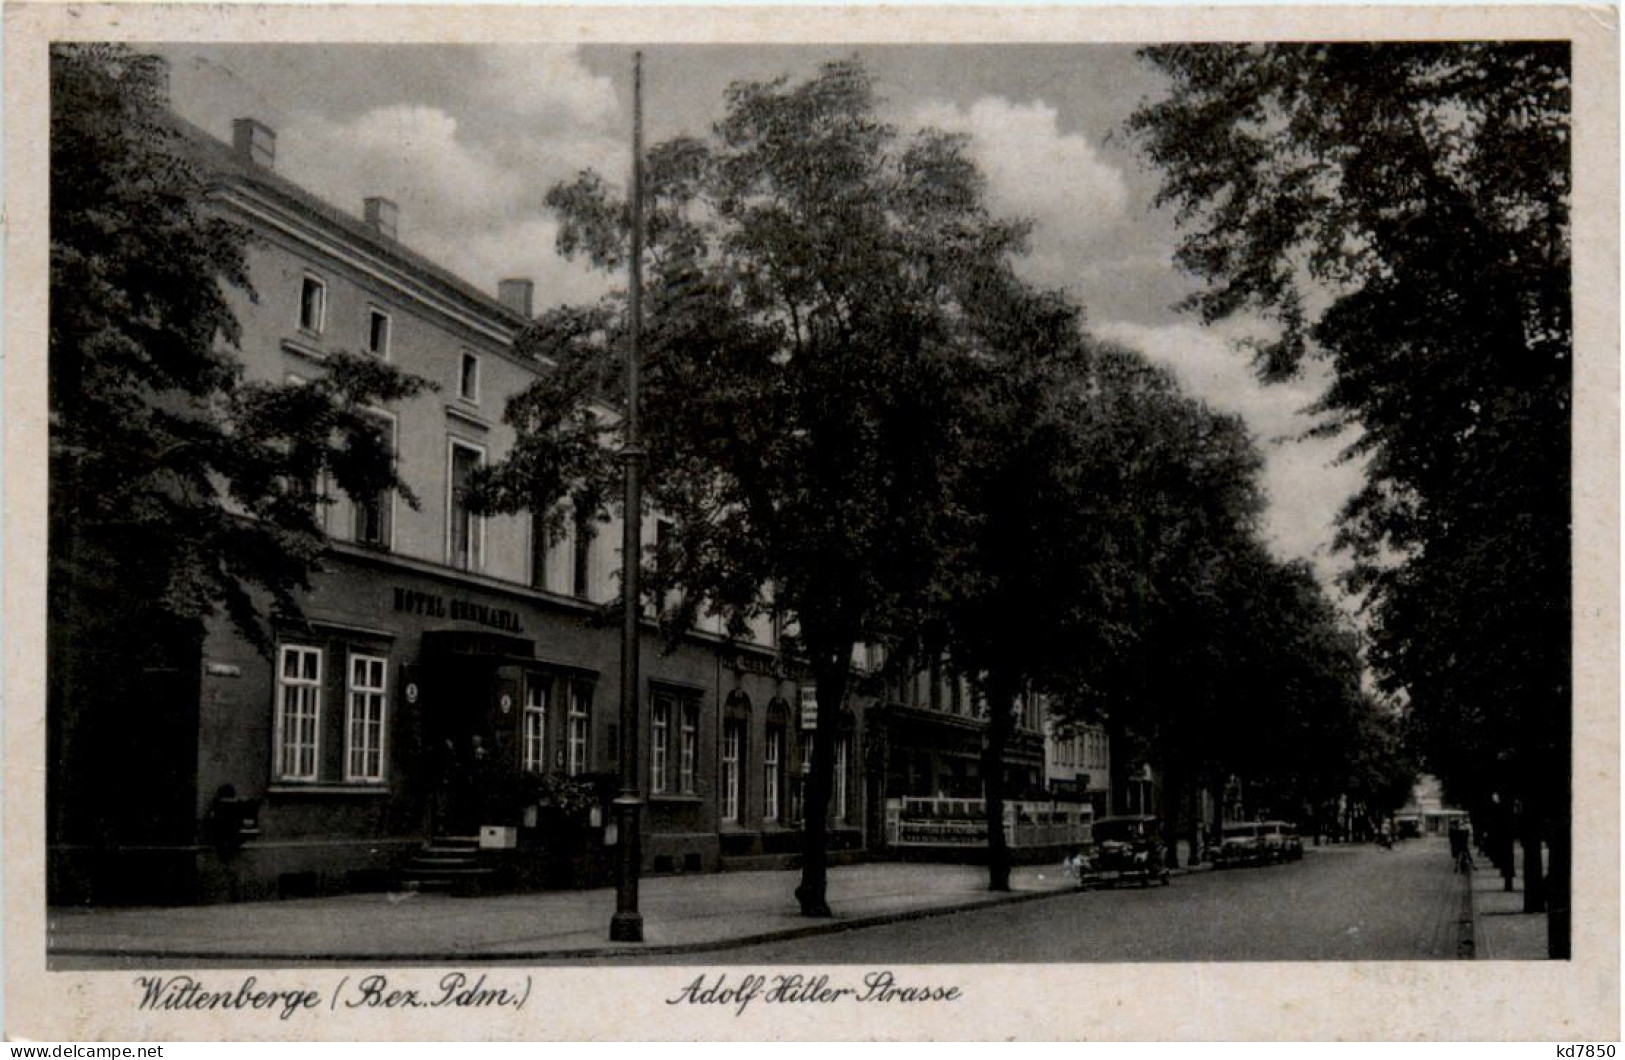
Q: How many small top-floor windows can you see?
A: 3